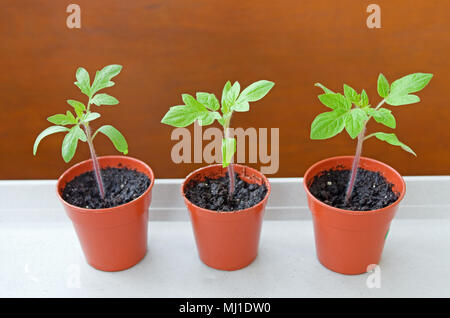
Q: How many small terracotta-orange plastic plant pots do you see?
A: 3